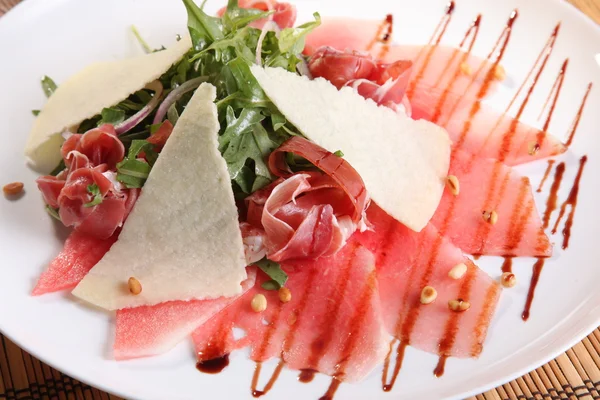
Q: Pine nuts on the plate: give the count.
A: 13